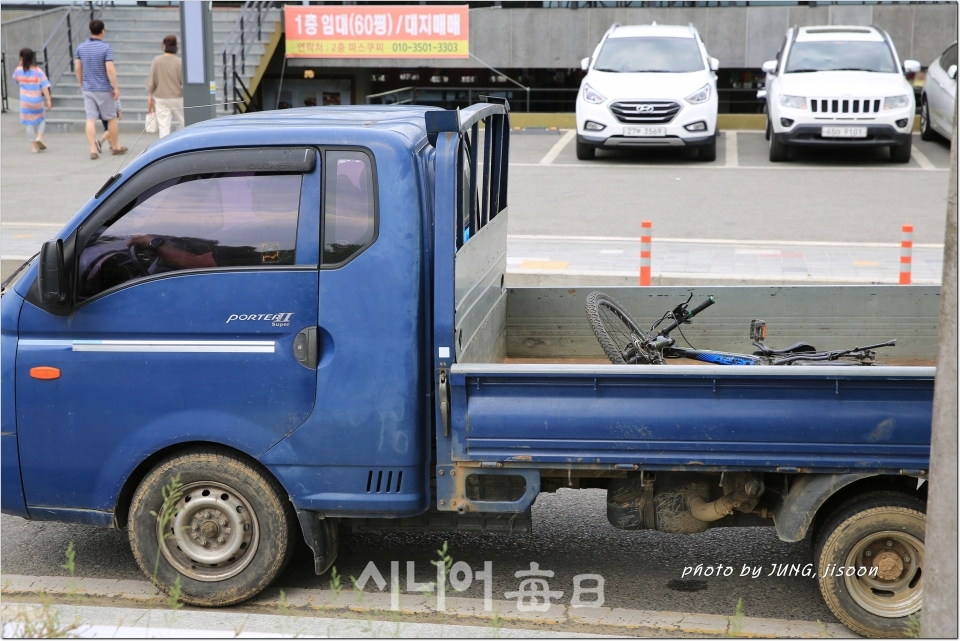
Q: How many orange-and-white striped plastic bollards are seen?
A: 2